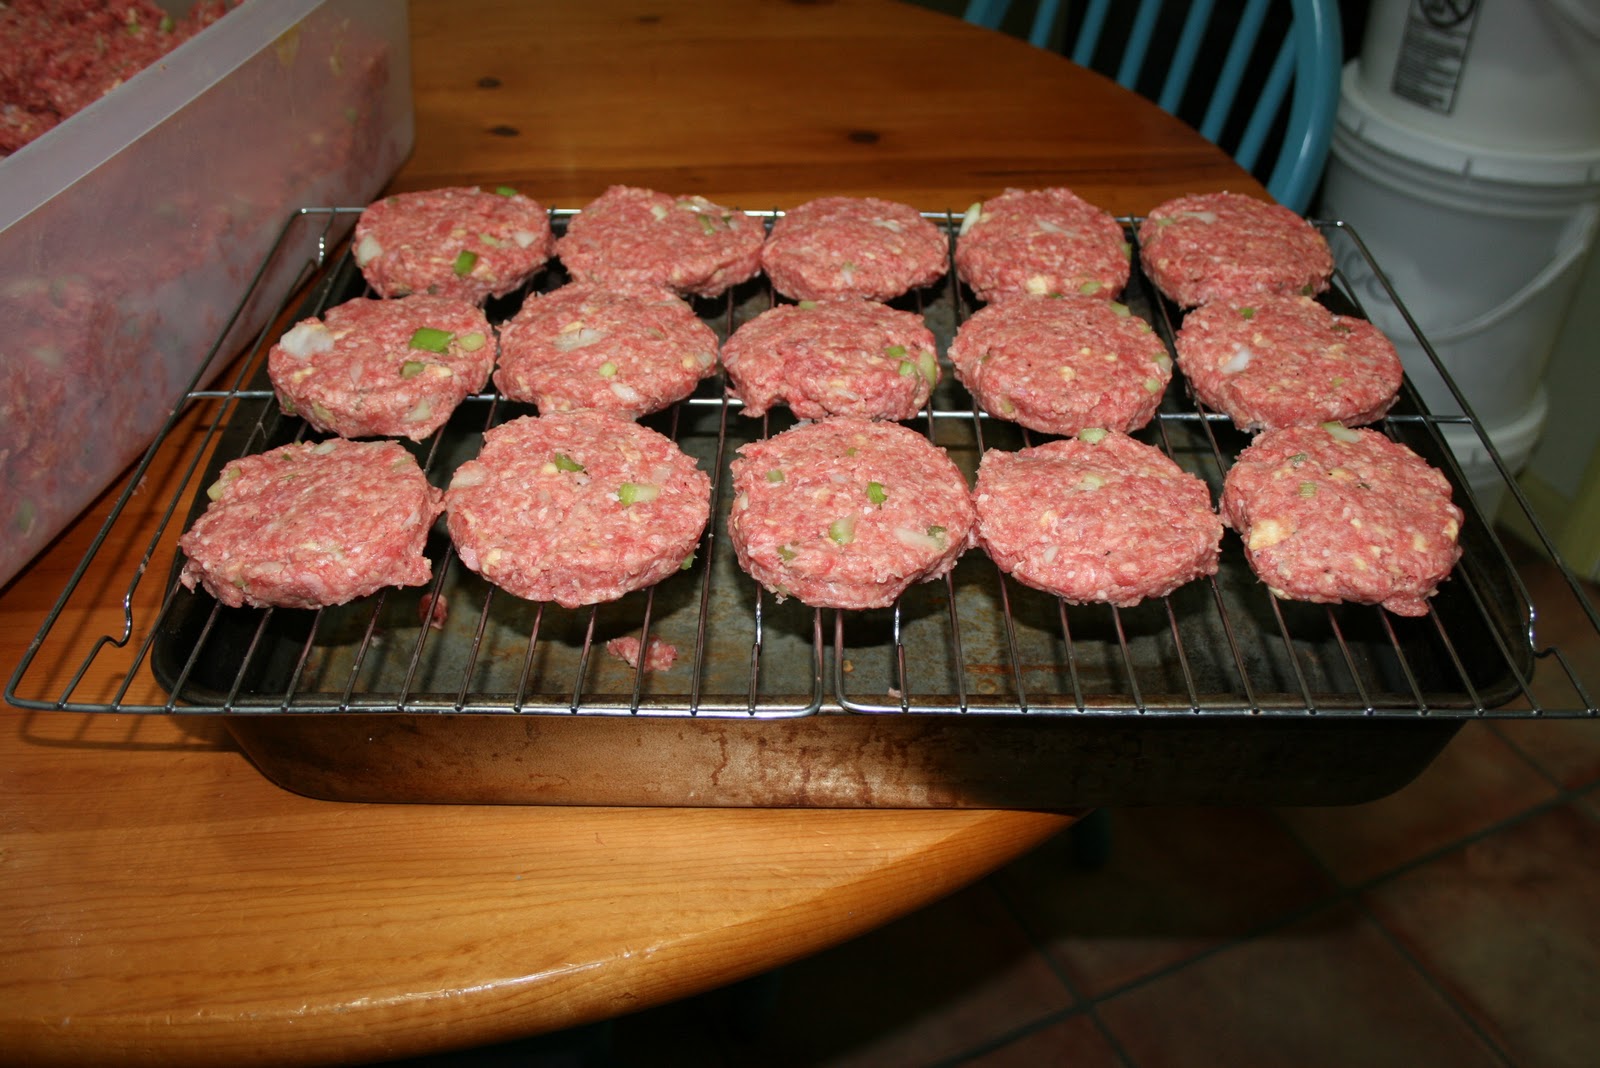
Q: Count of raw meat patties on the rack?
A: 15